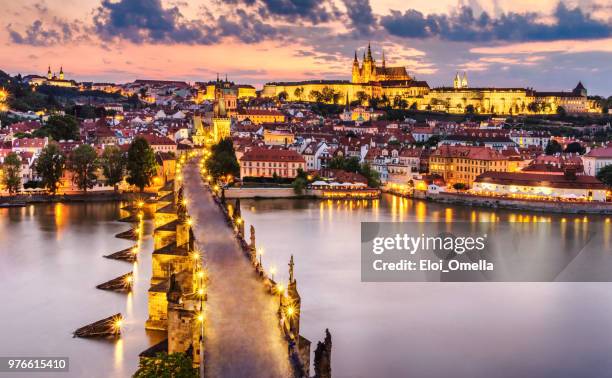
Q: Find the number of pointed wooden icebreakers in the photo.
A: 6